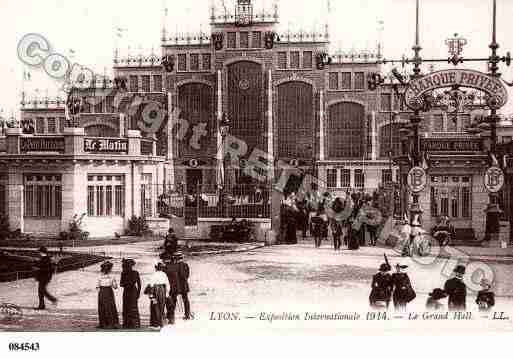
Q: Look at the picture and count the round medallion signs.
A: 2